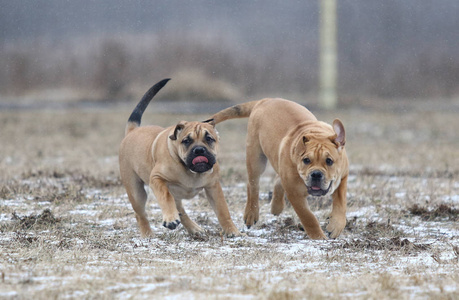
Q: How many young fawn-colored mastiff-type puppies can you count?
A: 2